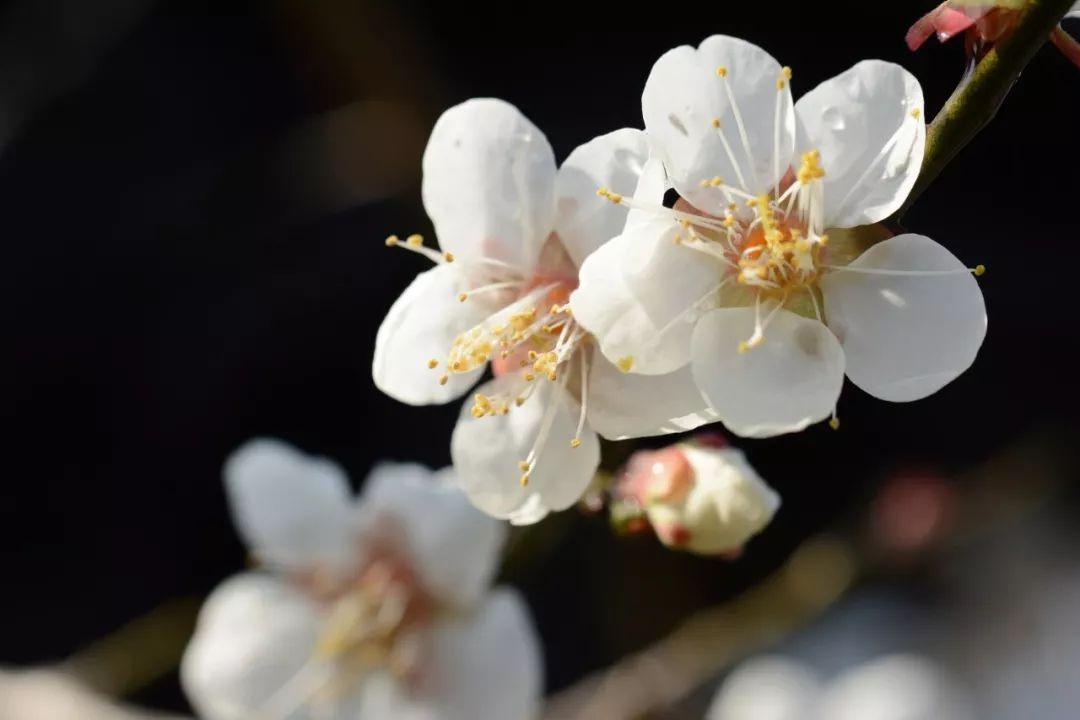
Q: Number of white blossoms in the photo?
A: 3